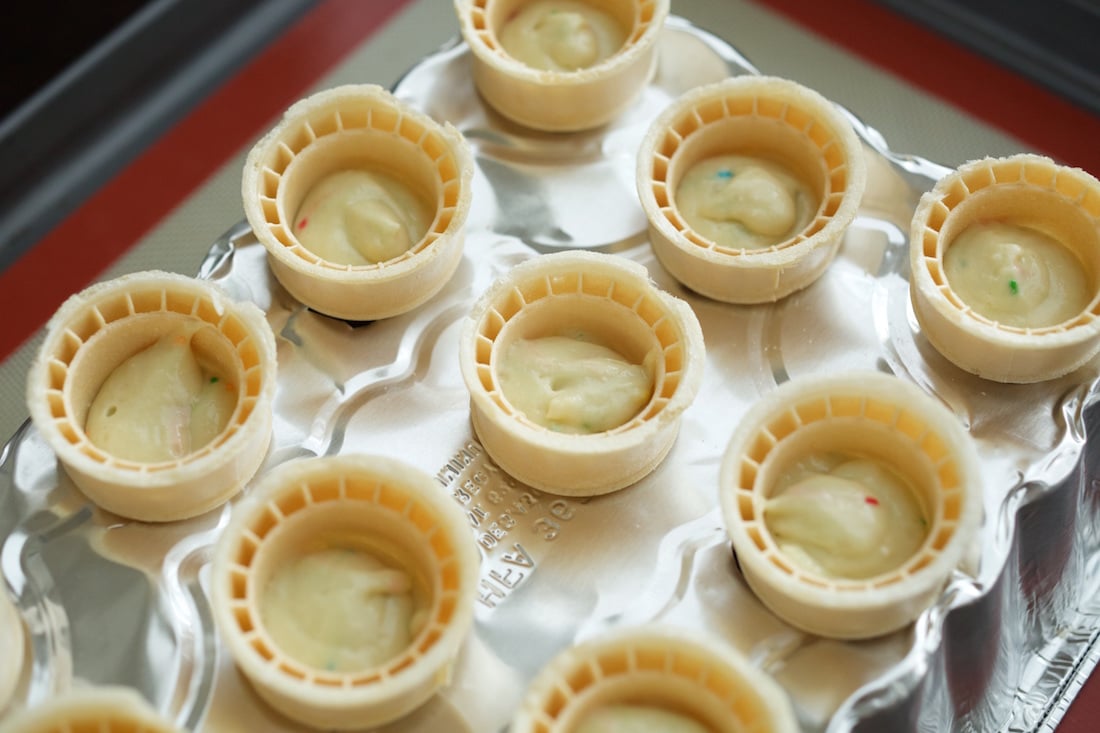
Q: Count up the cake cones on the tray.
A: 11